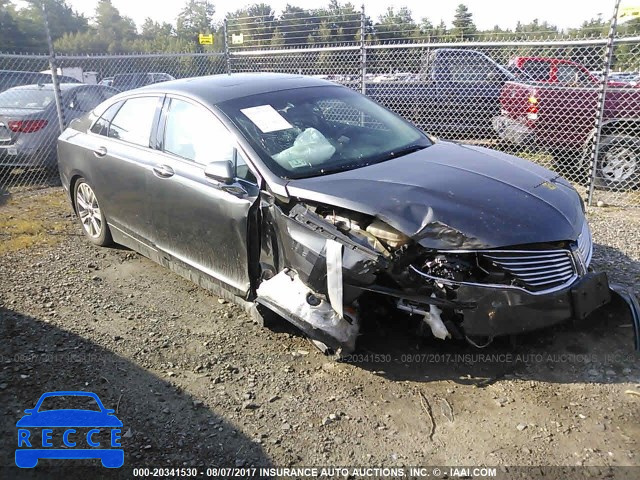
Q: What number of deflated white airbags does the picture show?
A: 1